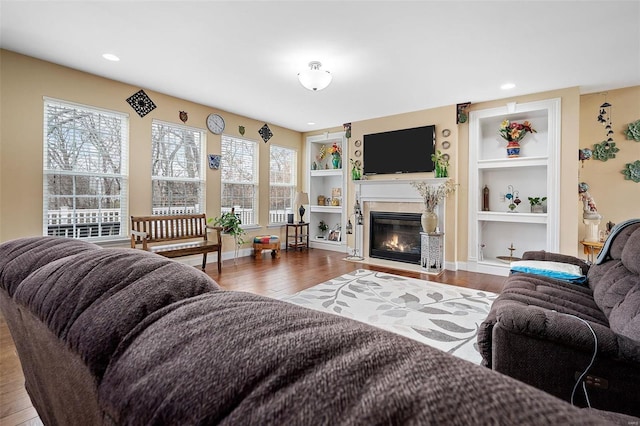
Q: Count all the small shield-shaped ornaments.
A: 2